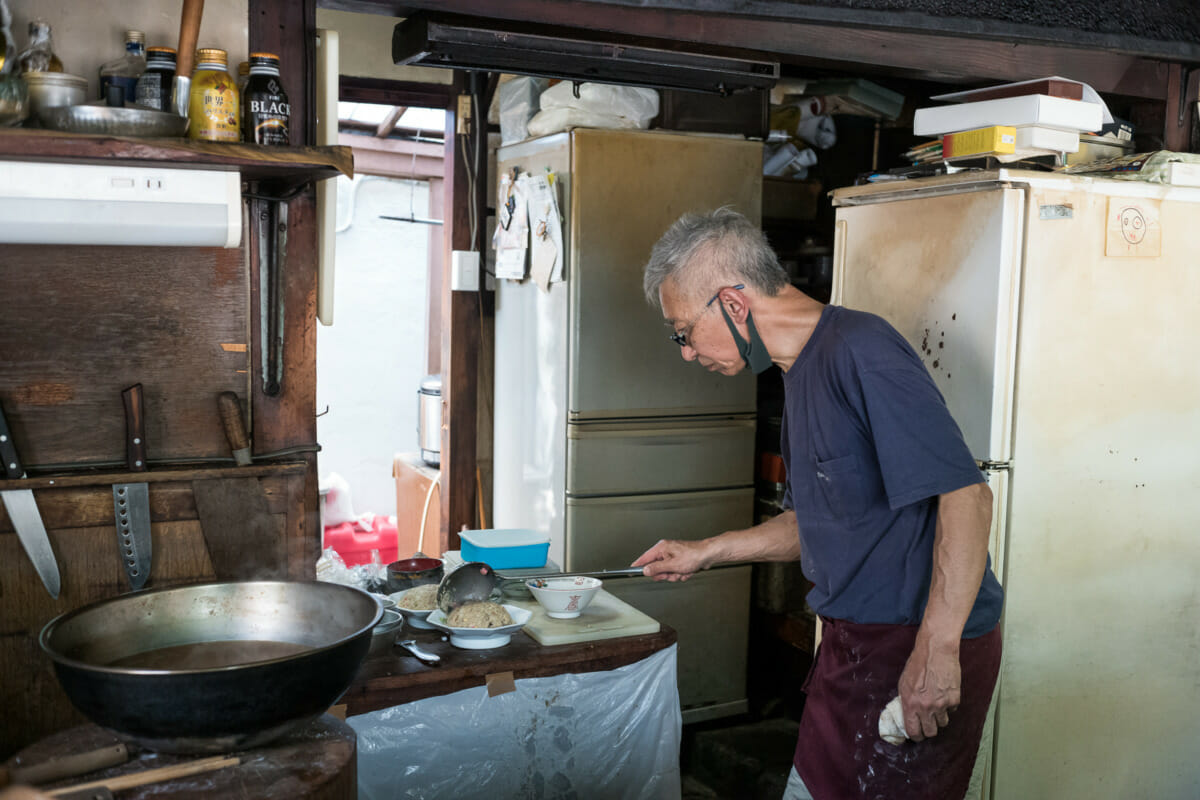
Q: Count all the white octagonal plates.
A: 2